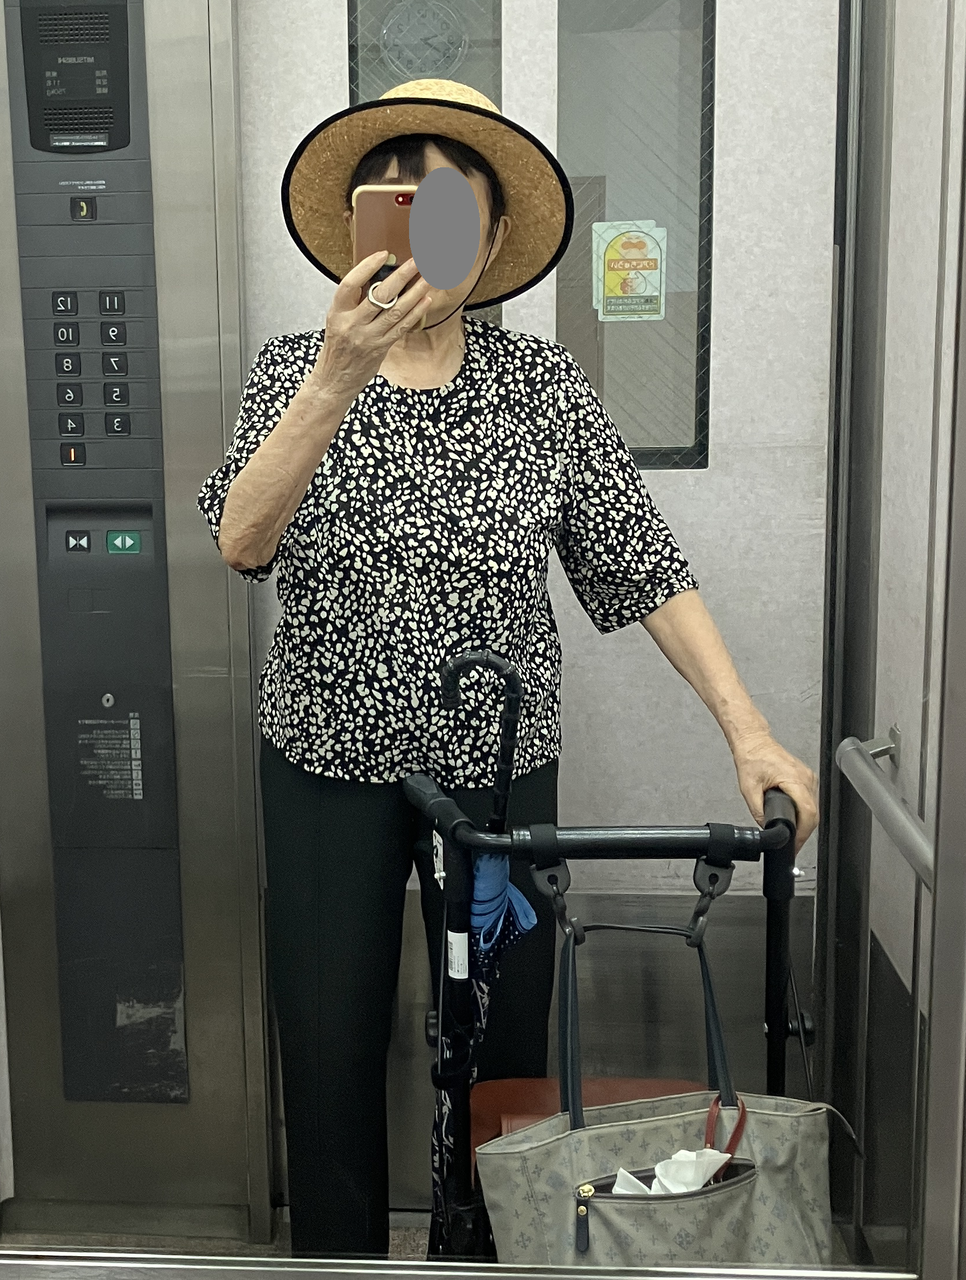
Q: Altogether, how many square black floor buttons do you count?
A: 11